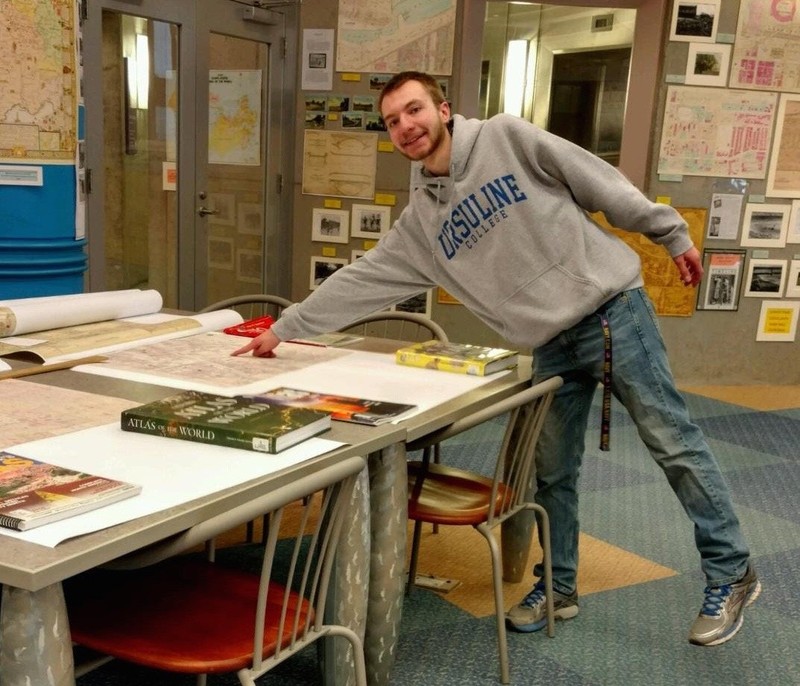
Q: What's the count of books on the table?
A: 4